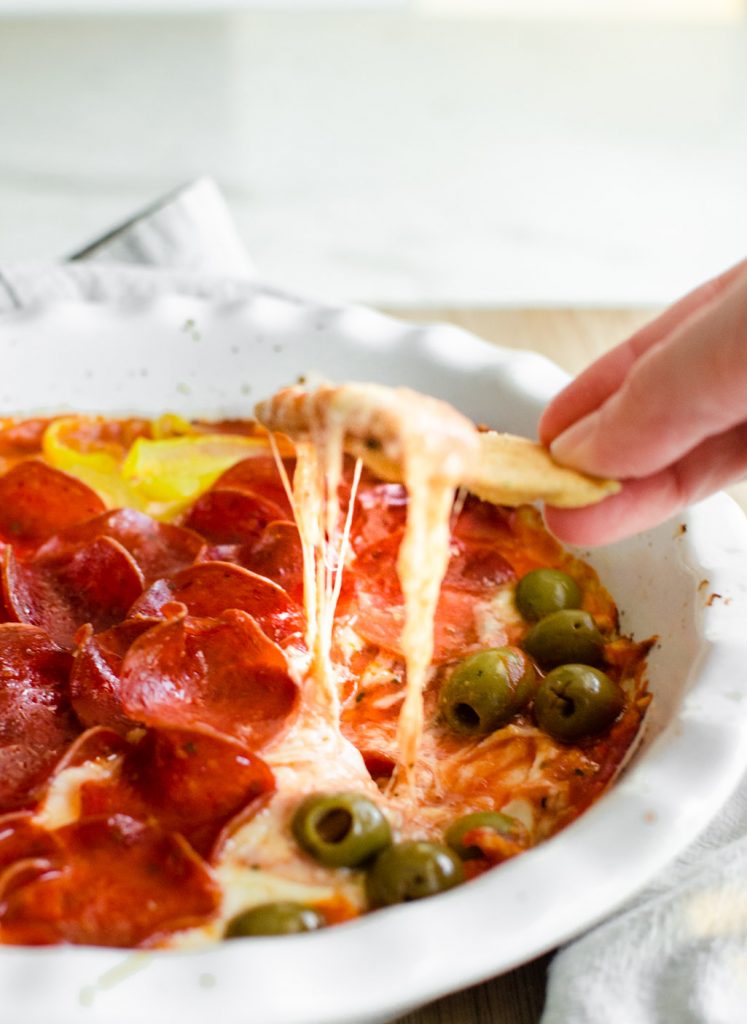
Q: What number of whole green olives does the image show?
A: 8